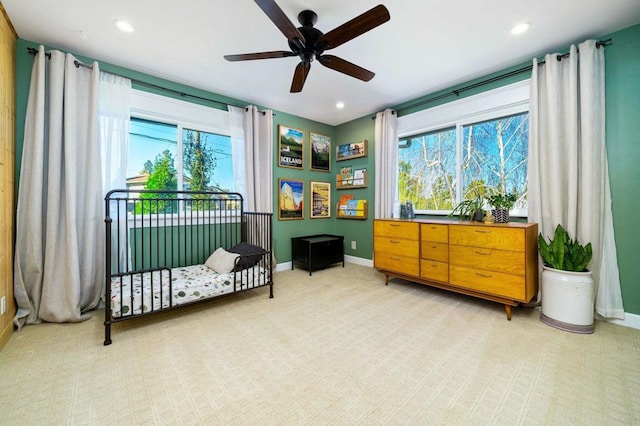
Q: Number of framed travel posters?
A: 4